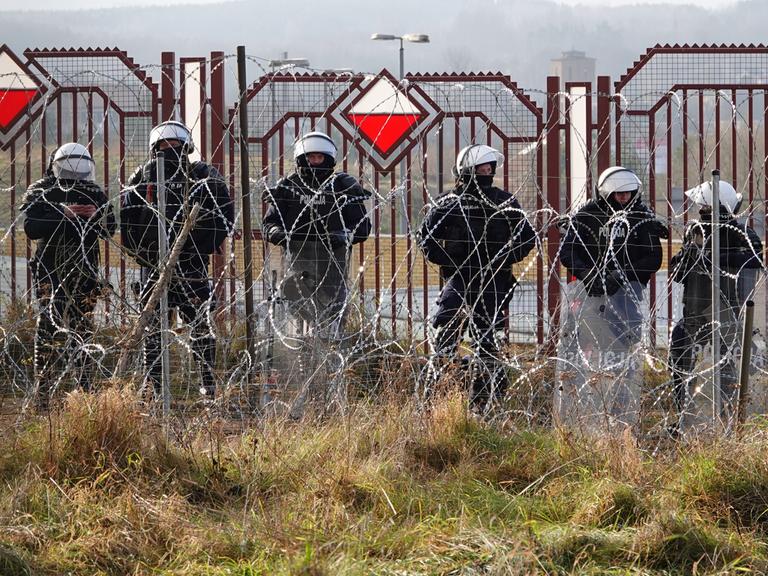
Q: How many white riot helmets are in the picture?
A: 6